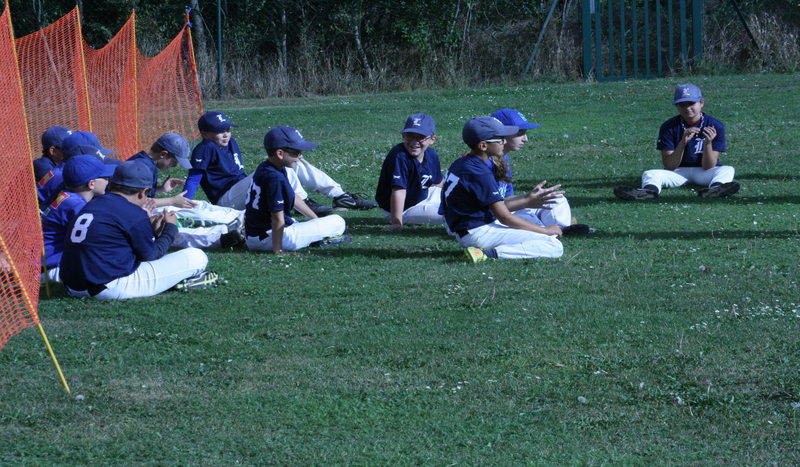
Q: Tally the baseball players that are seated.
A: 12